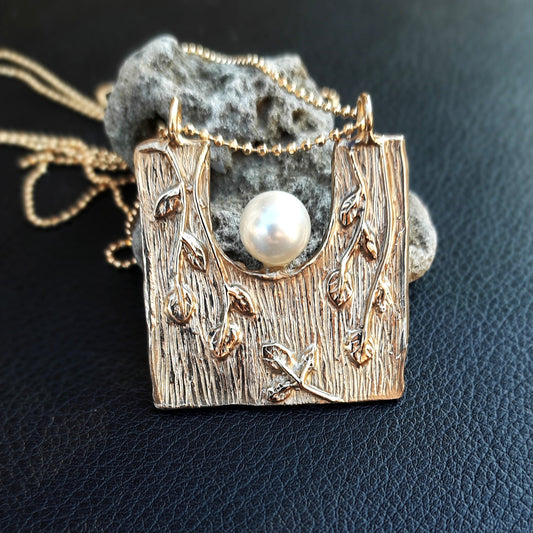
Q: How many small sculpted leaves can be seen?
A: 13